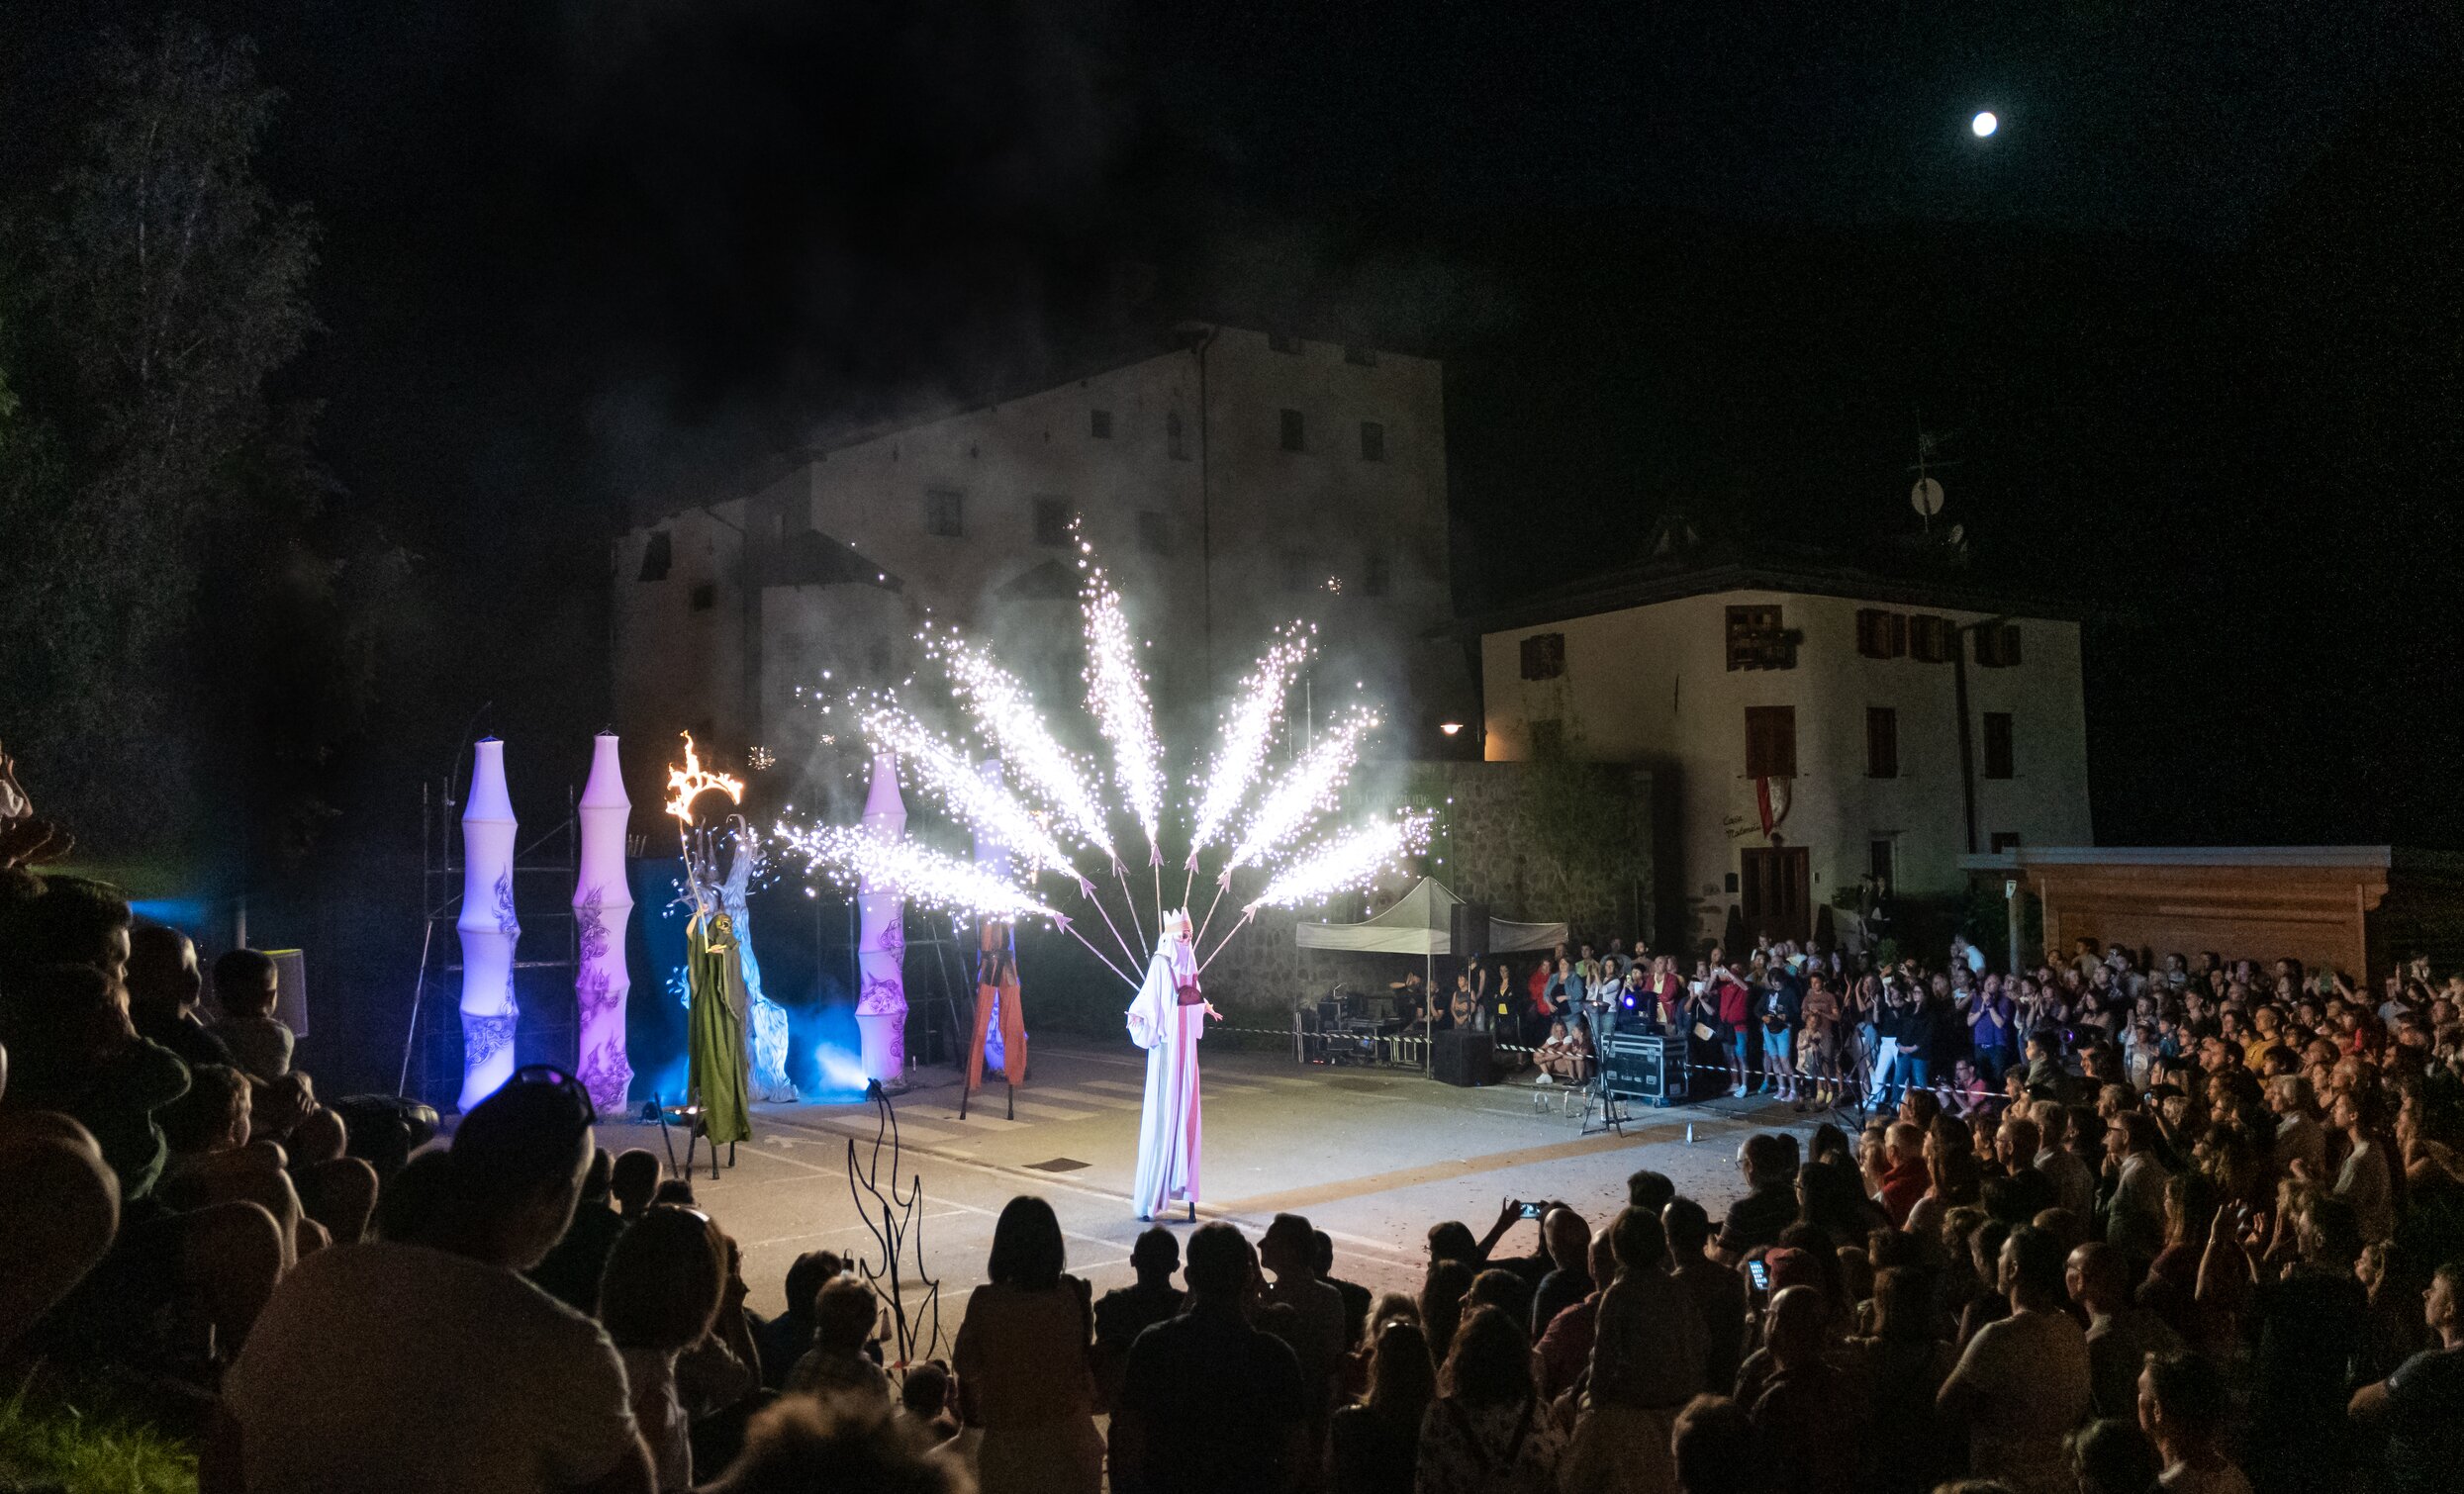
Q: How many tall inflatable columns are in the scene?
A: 4